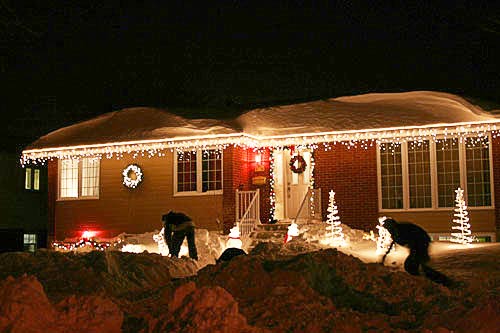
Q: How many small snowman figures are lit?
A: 2